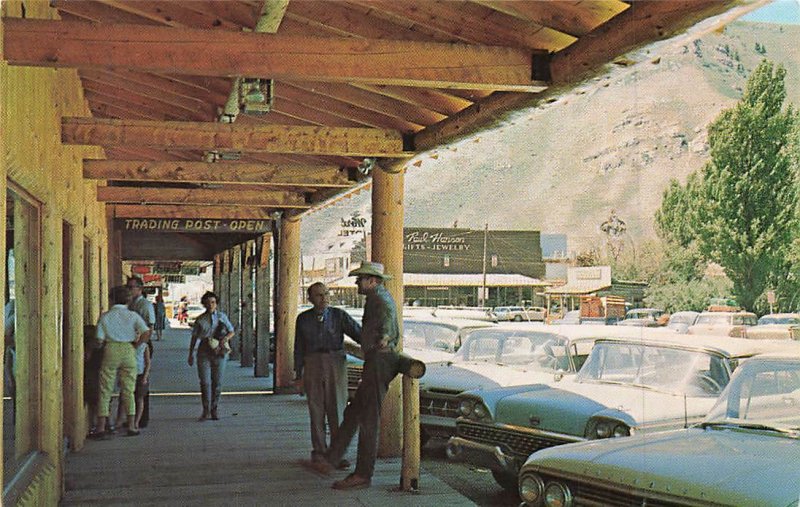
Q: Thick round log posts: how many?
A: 2